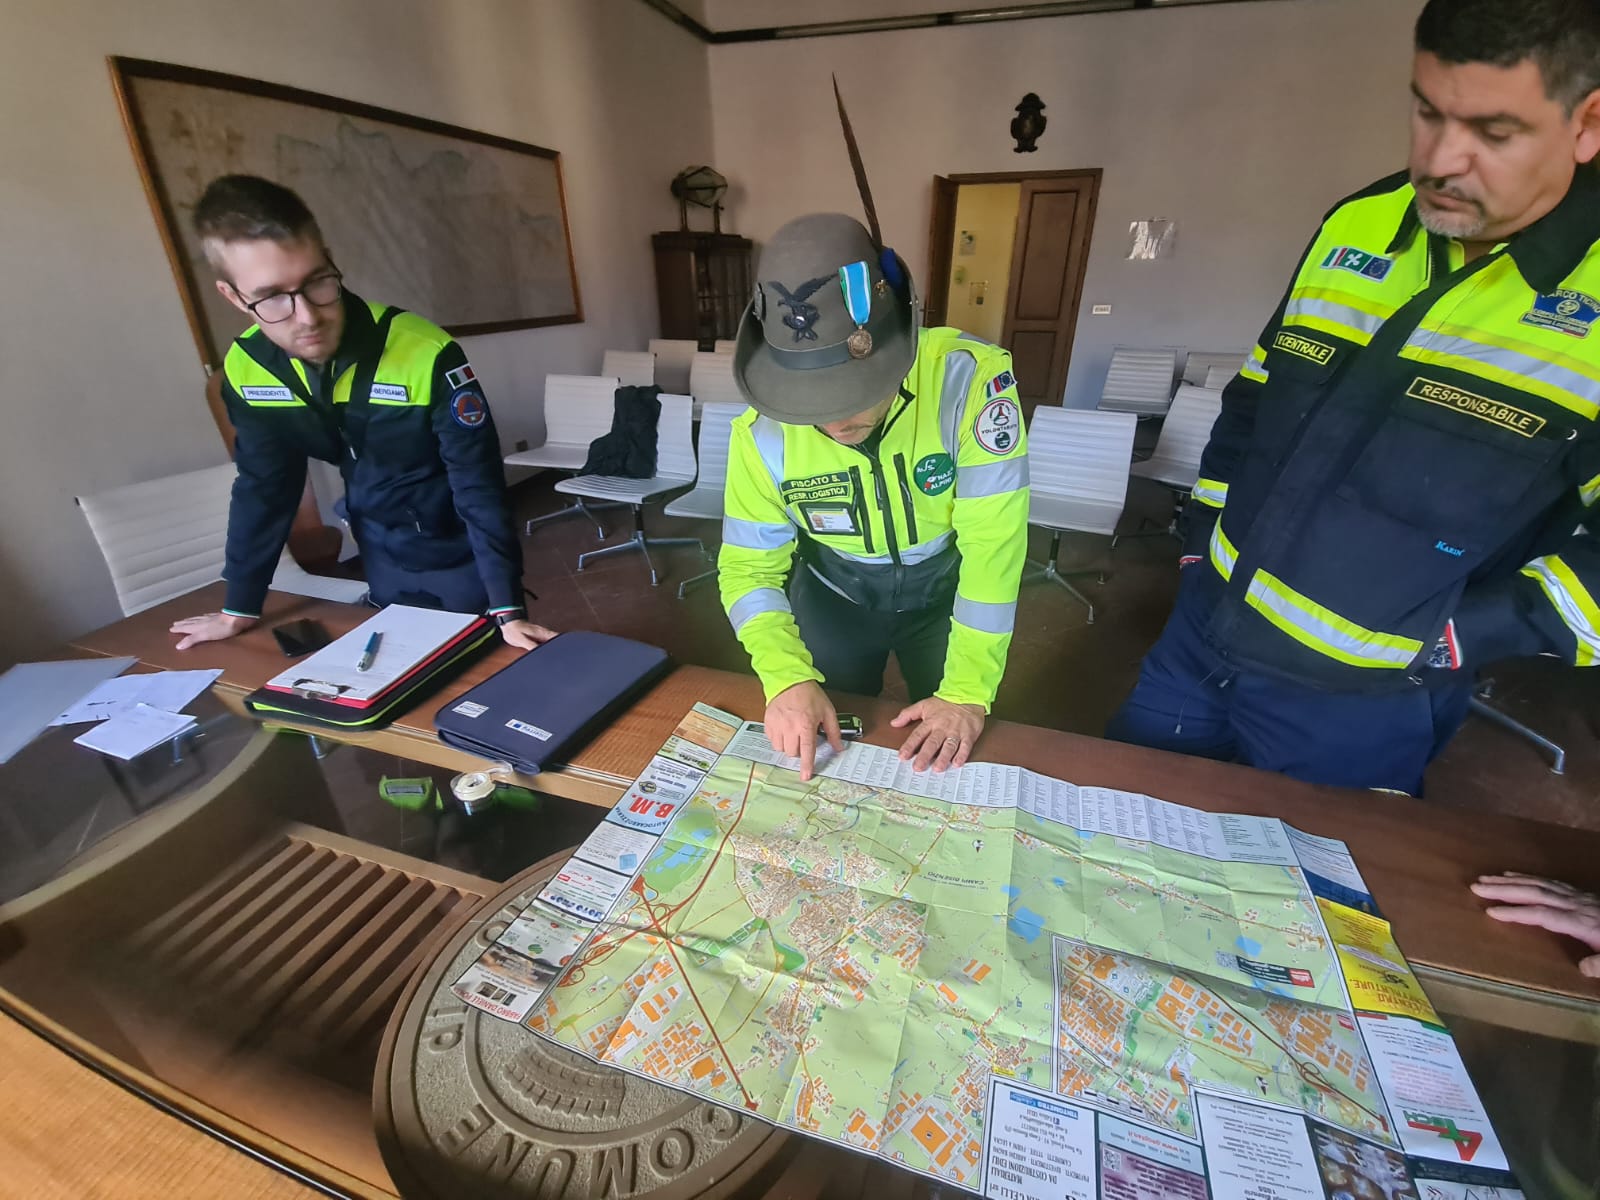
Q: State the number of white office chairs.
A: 13